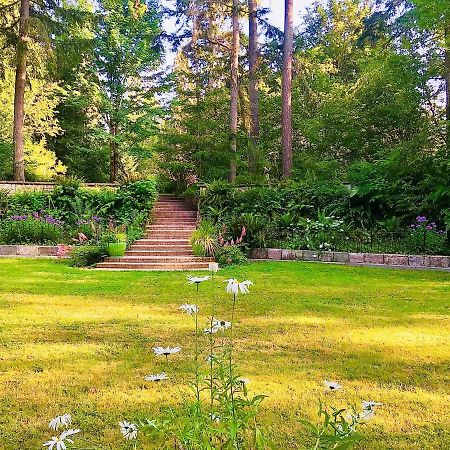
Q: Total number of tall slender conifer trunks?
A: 4